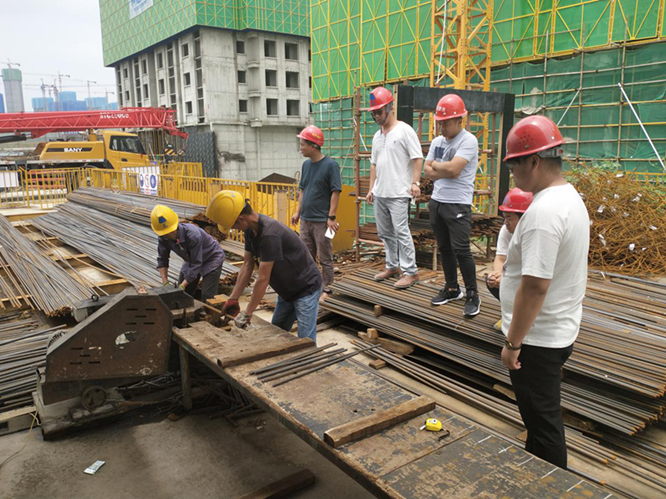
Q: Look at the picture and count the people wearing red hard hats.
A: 5